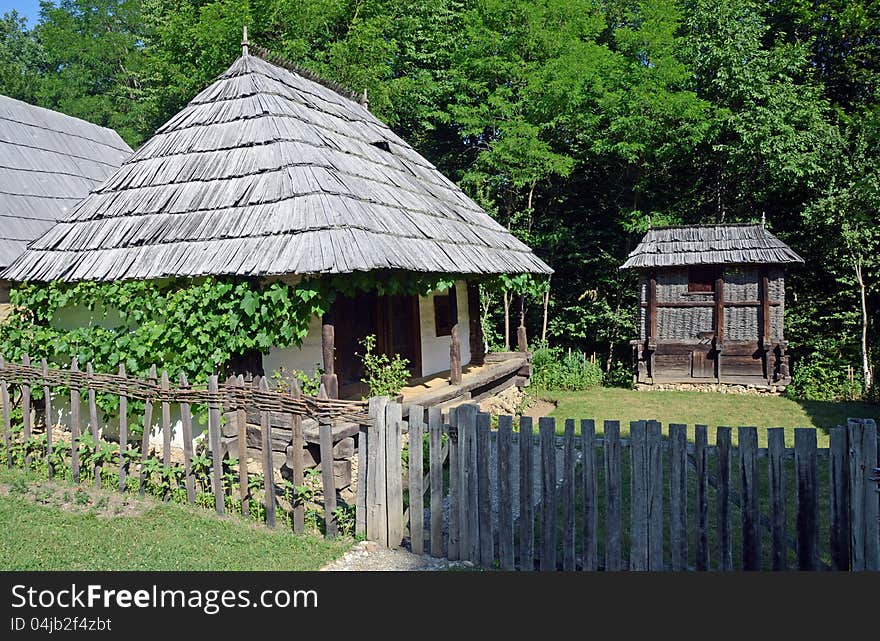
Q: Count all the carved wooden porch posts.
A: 3